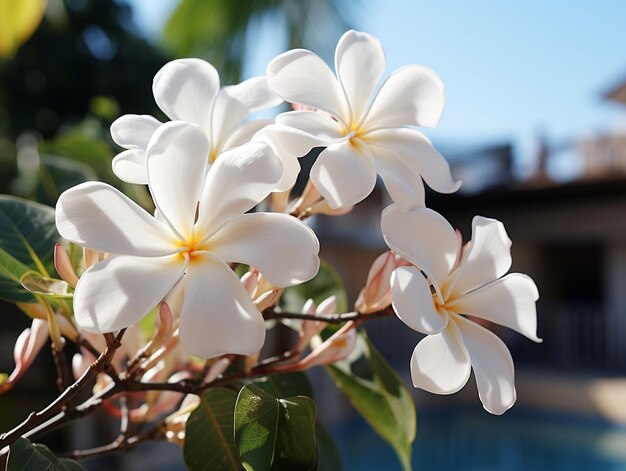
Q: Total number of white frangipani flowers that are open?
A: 4